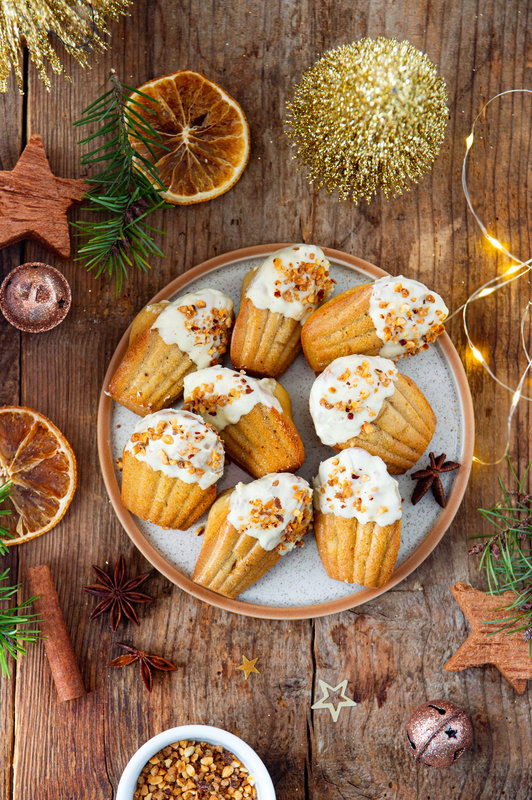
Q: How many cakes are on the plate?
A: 8